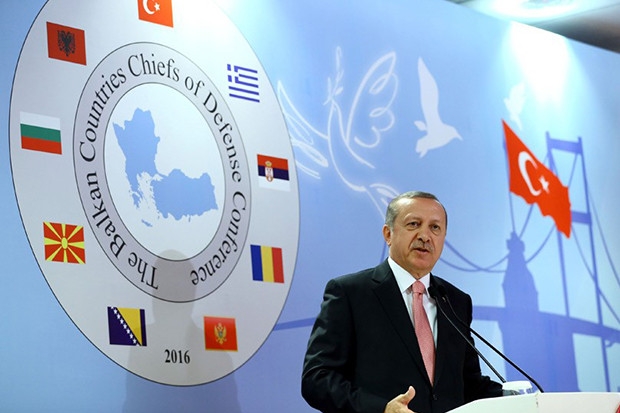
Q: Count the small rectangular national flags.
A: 9